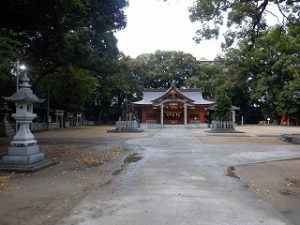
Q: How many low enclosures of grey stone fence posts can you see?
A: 2